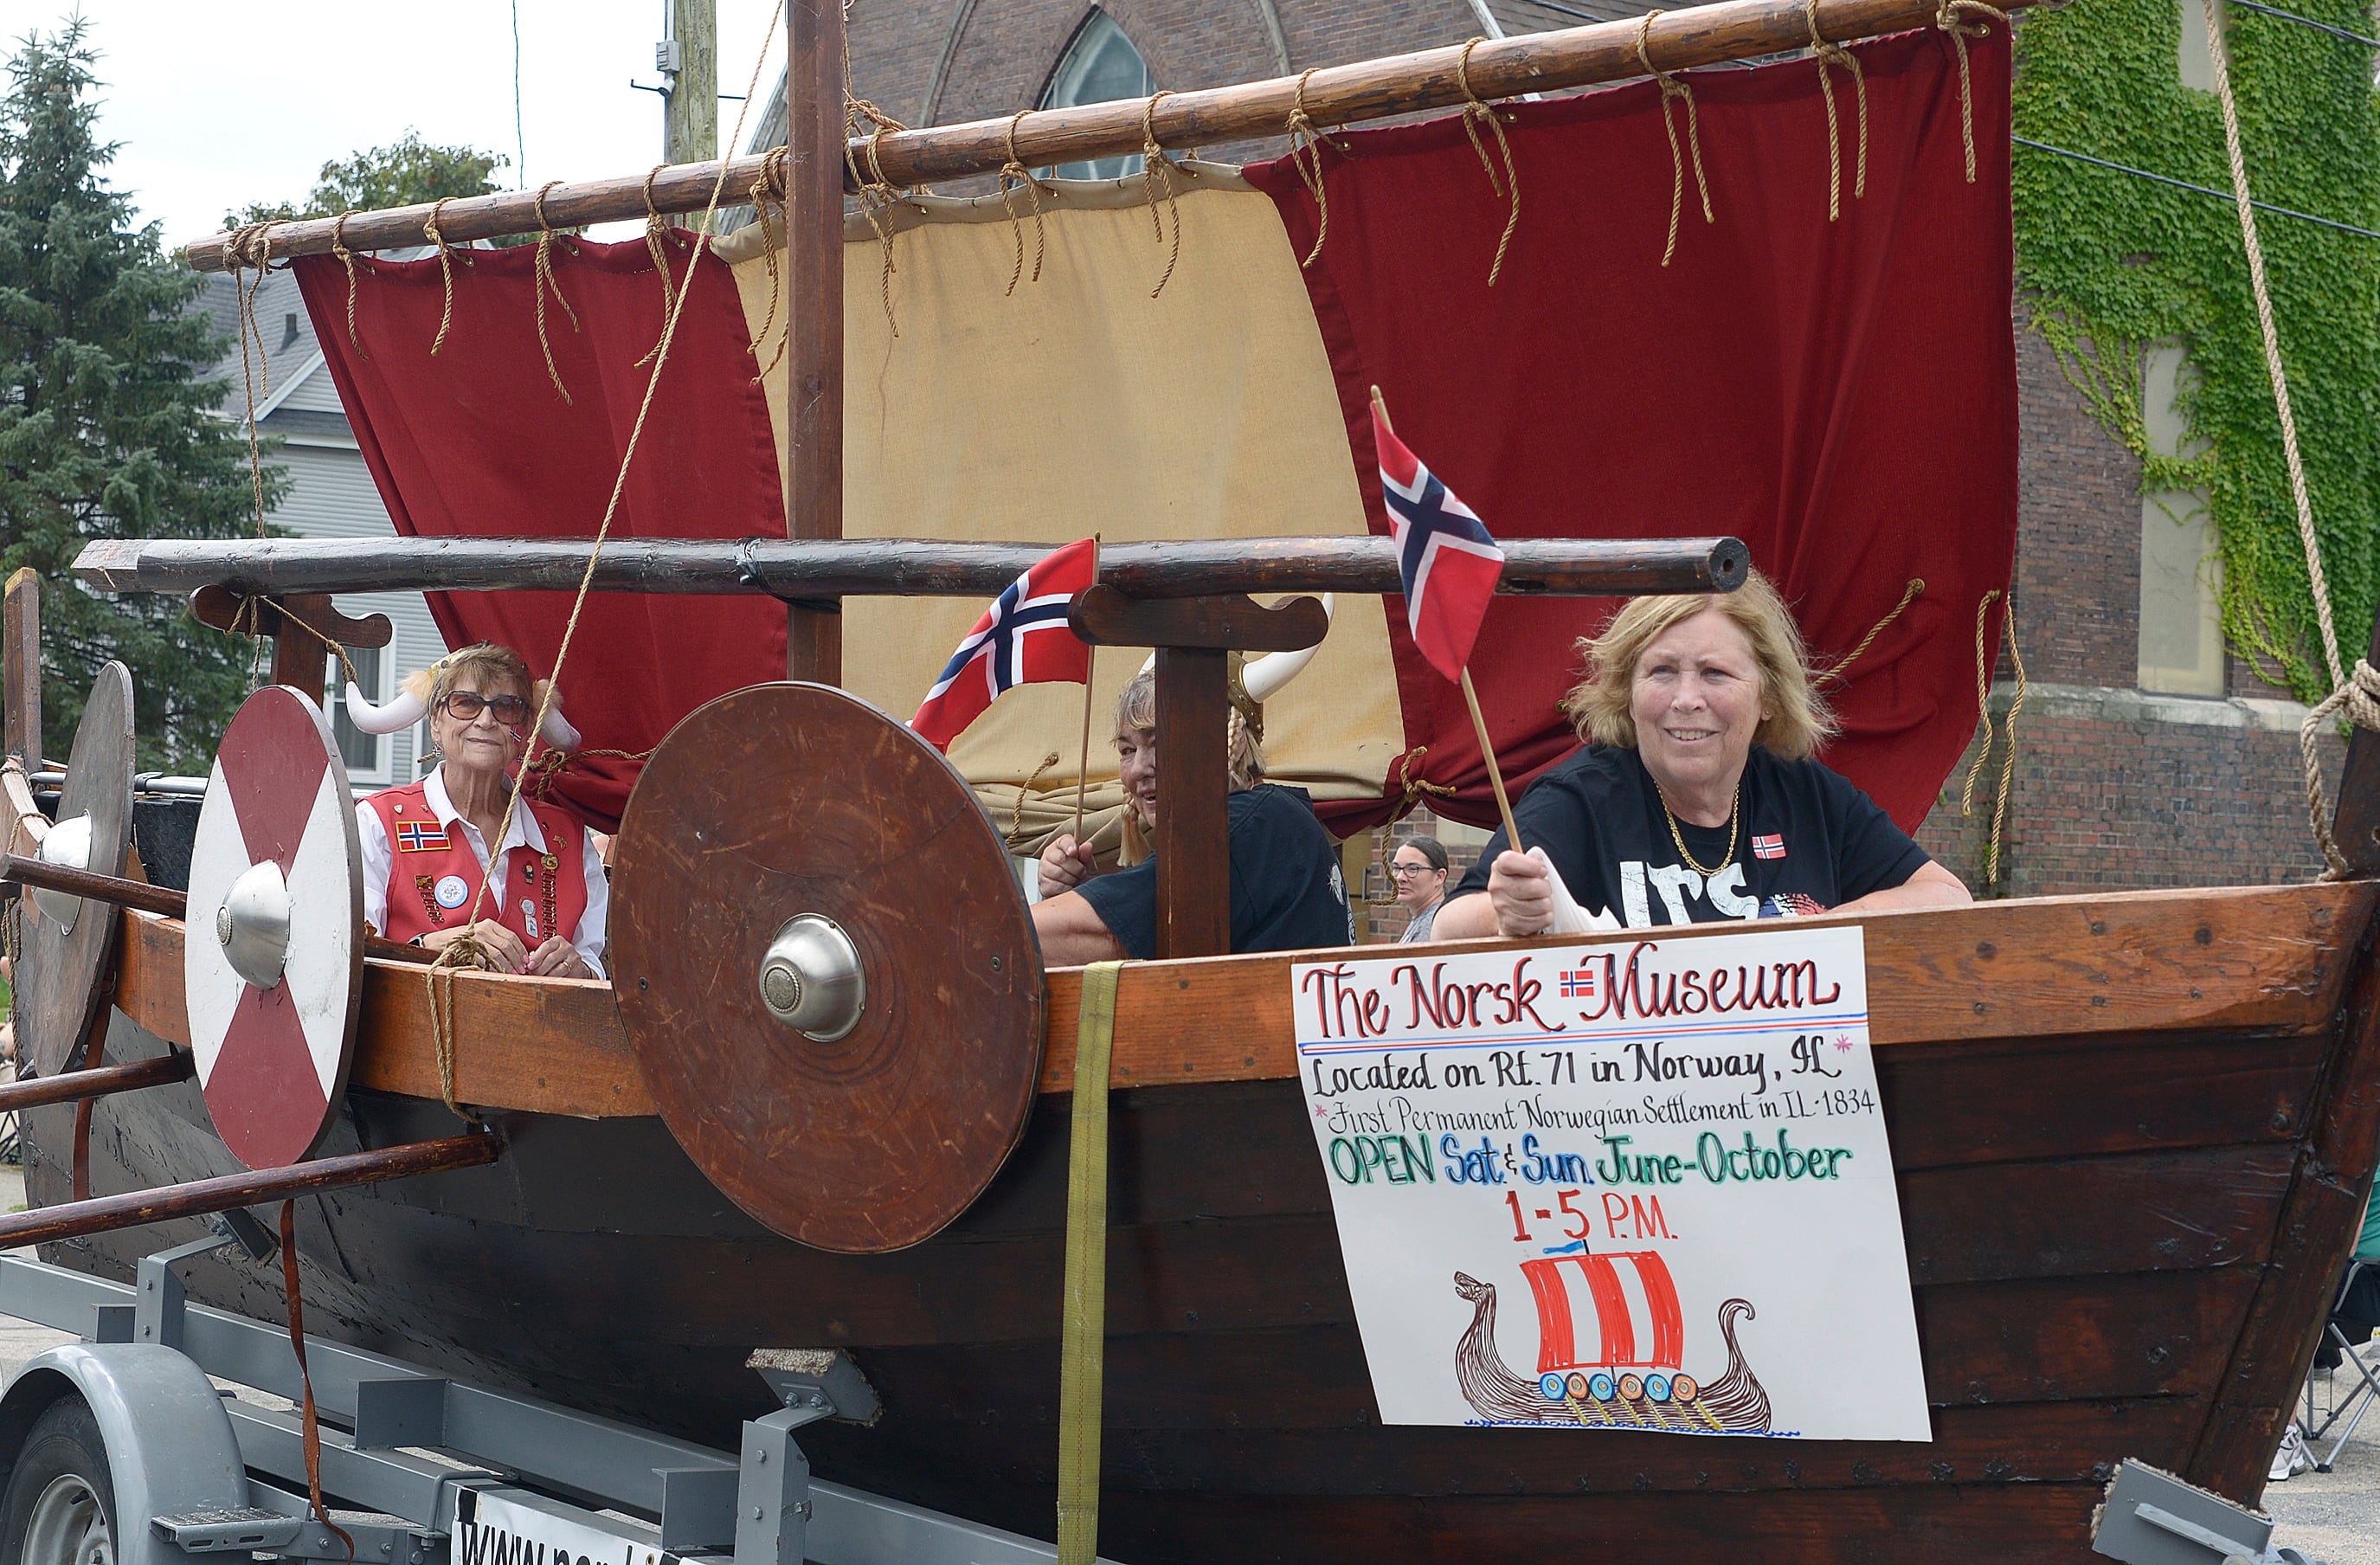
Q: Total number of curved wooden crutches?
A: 2